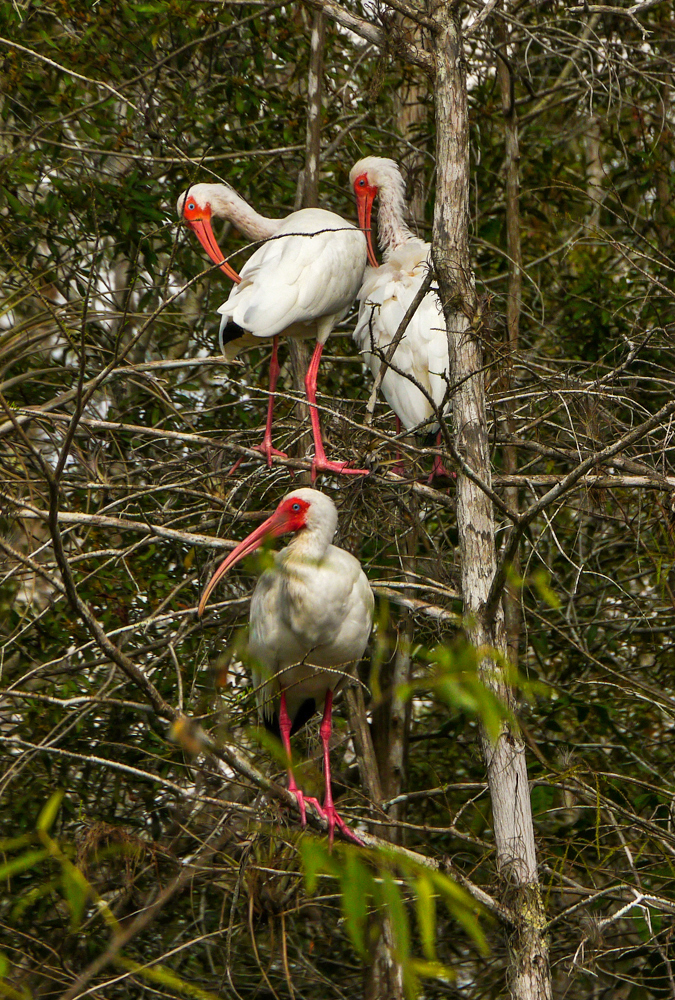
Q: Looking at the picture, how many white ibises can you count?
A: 3